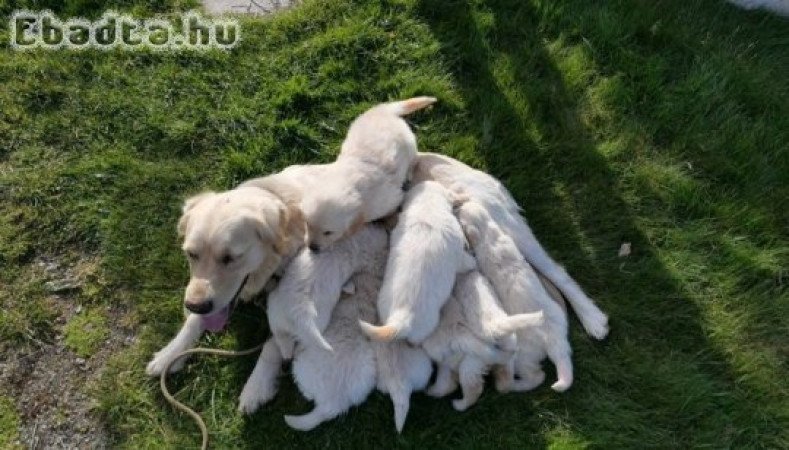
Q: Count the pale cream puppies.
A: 8